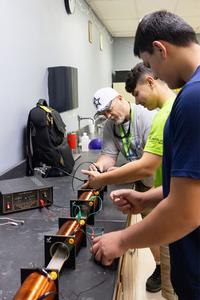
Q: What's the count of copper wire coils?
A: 3